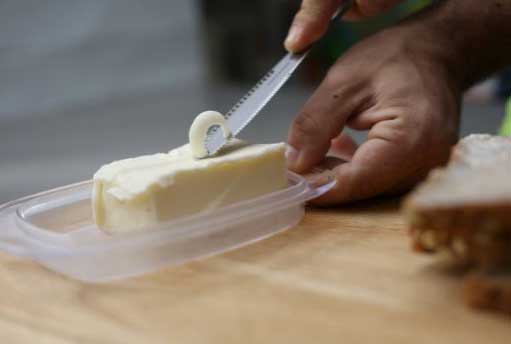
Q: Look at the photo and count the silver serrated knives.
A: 1